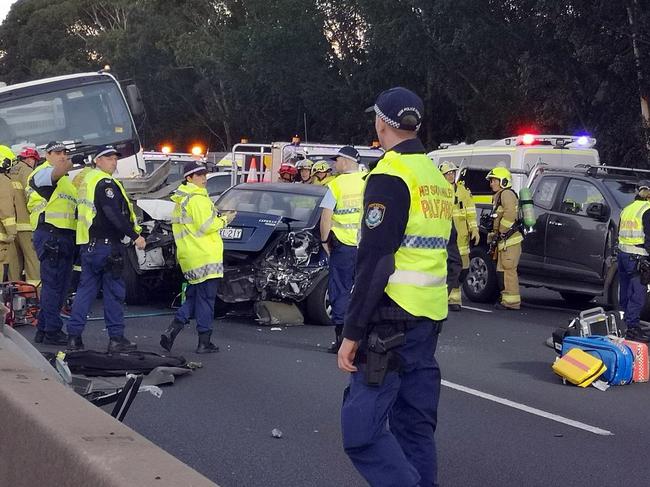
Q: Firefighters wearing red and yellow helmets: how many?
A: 7